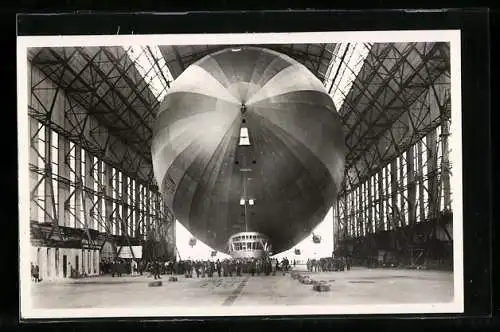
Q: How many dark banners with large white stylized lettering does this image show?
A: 0